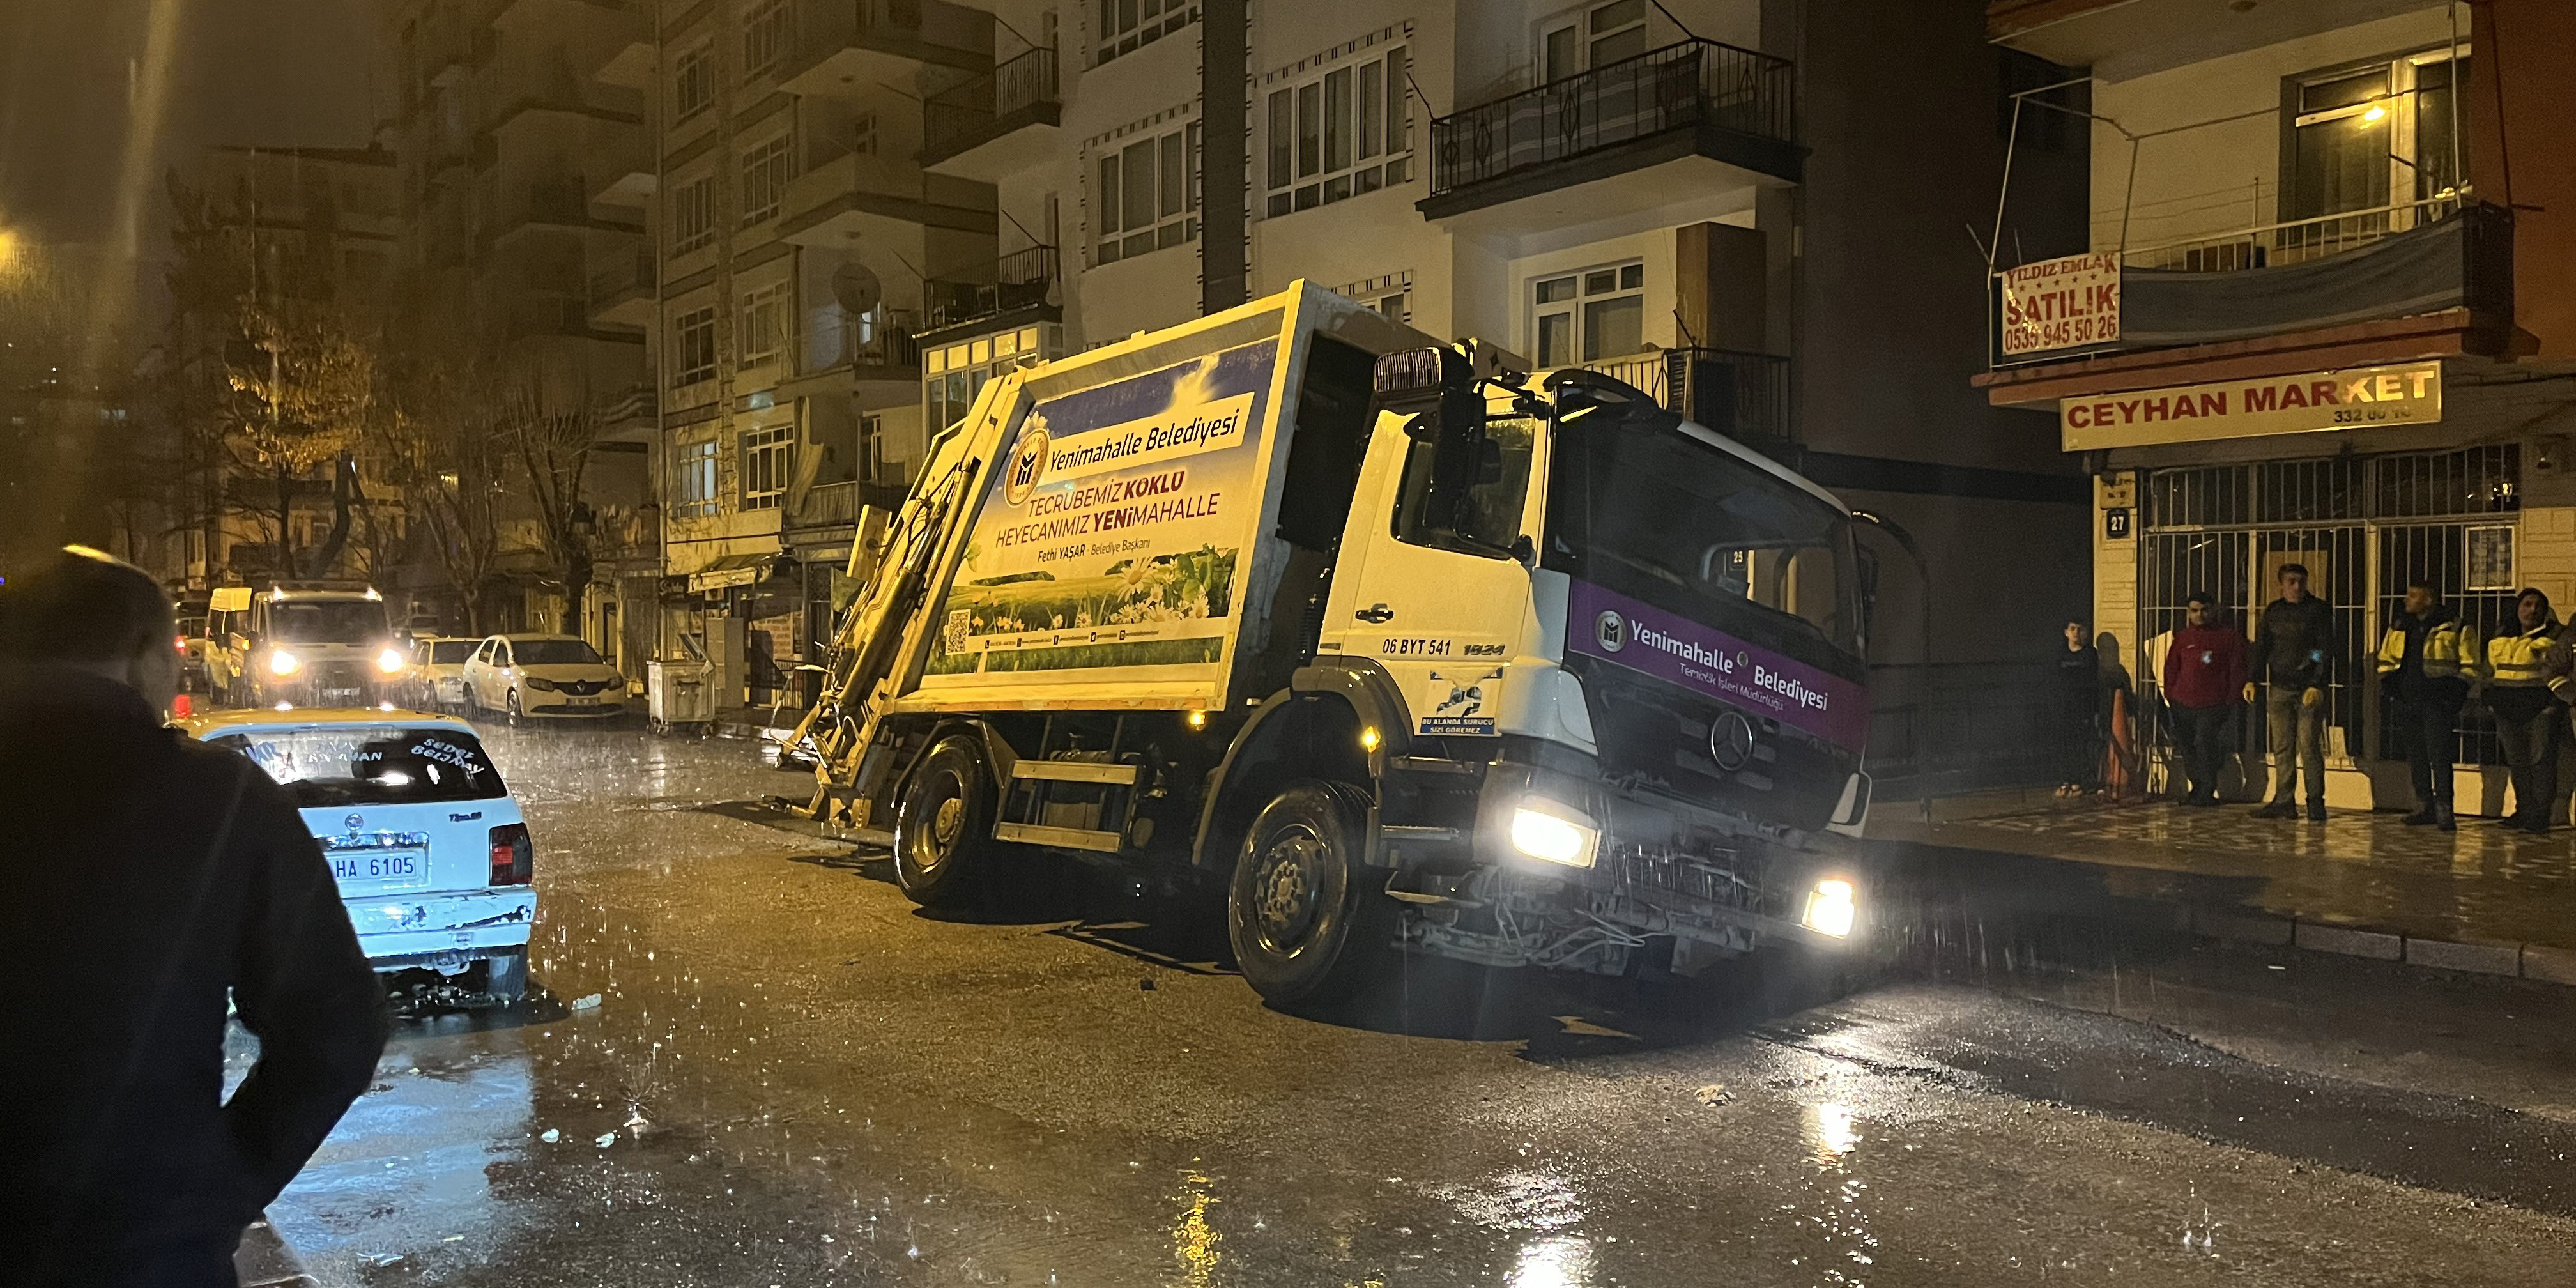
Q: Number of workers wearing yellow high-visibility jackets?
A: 2